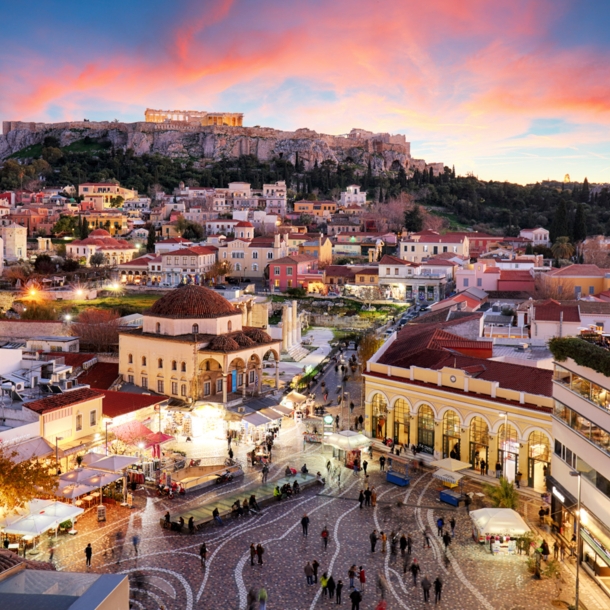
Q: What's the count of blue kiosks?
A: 2